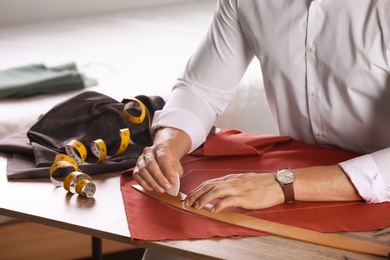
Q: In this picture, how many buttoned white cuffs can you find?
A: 0